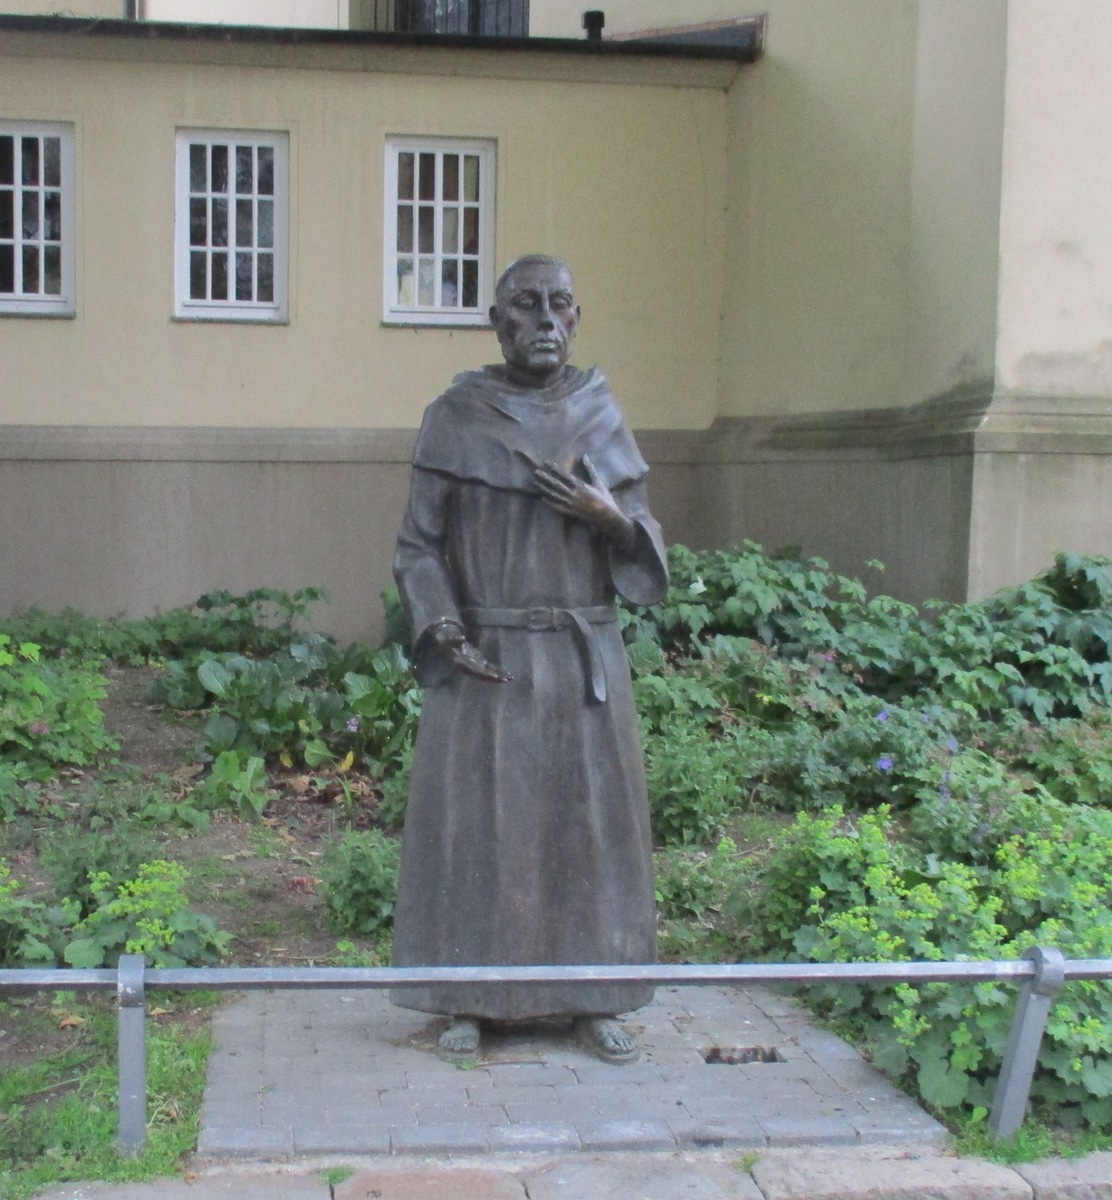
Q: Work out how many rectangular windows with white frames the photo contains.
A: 3